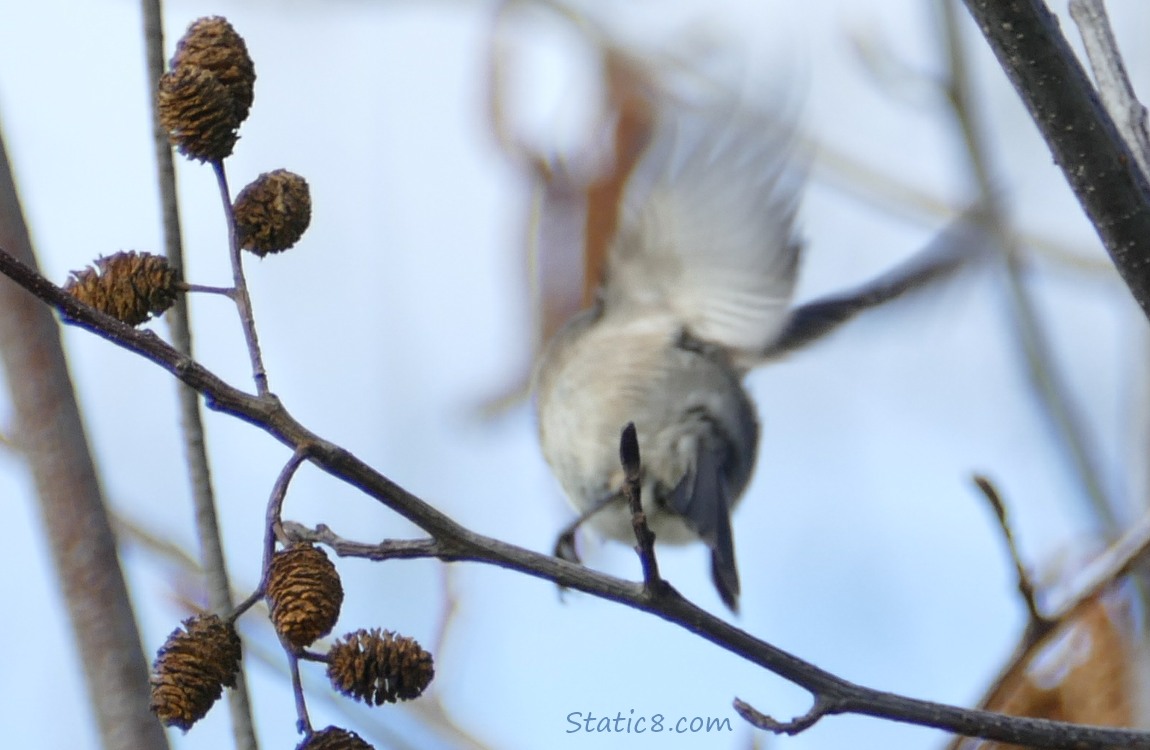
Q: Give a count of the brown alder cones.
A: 8